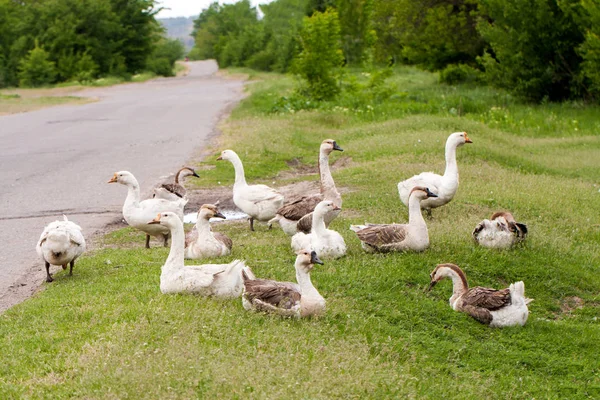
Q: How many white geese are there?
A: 6